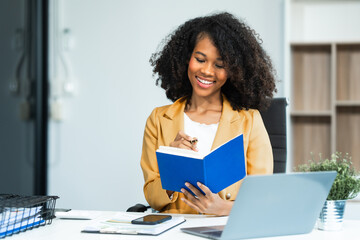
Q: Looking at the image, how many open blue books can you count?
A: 1